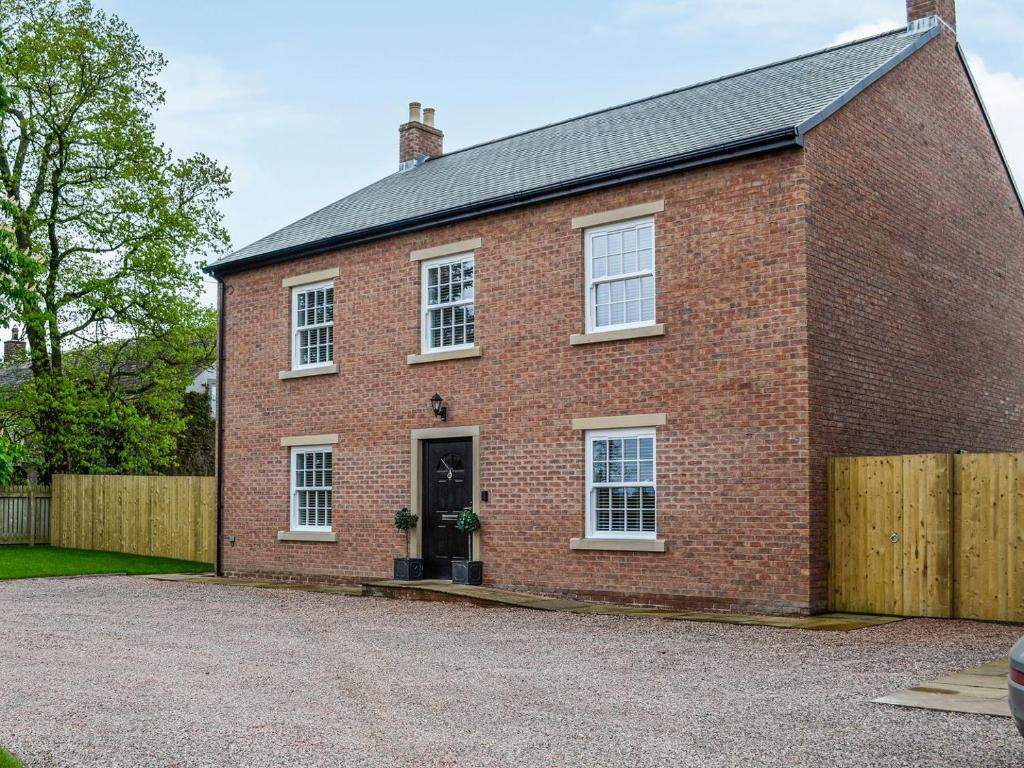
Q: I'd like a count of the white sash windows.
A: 5